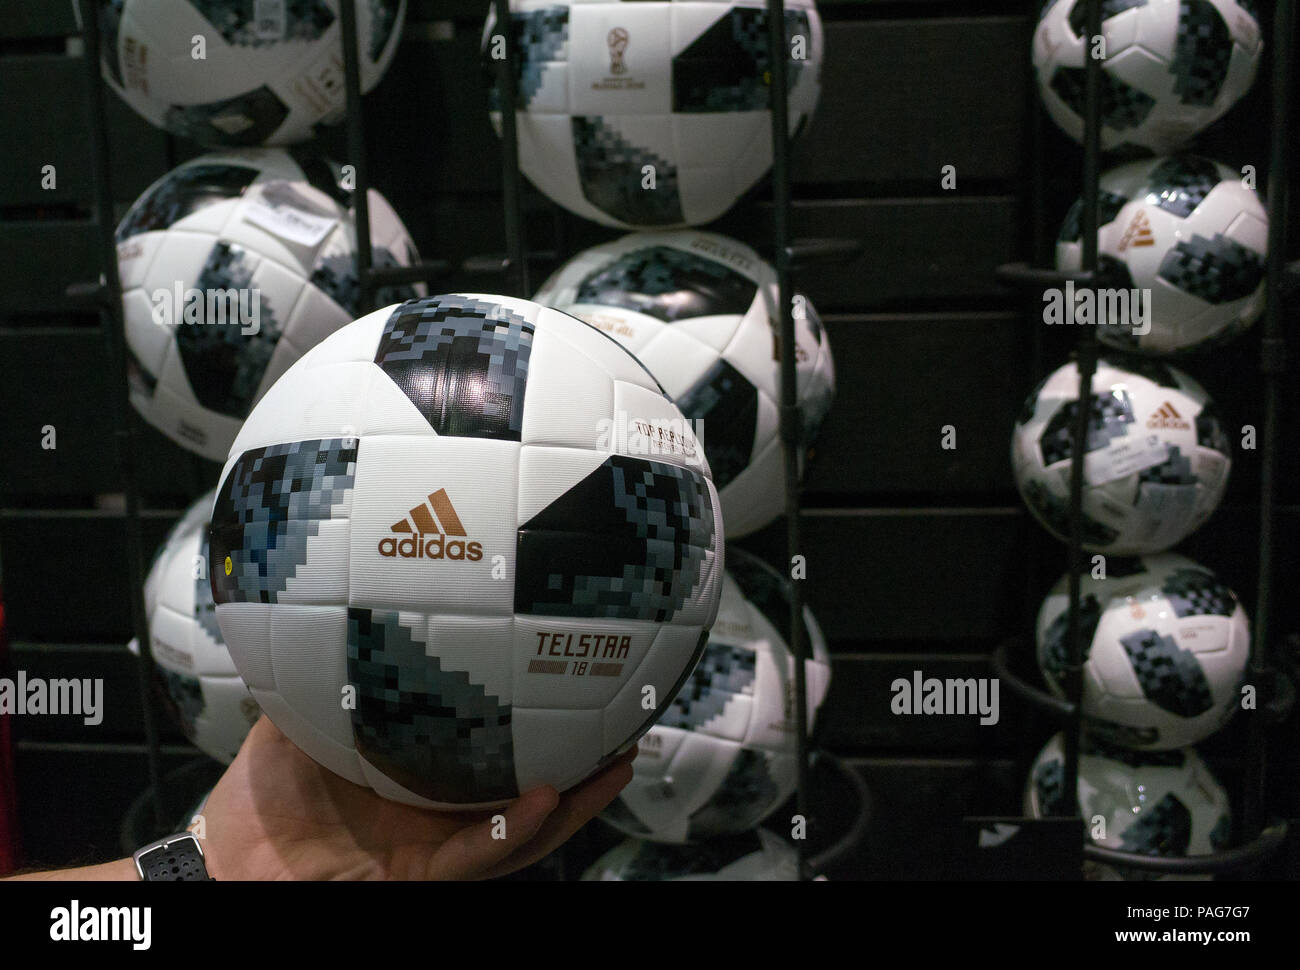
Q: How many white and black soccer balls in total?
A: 13